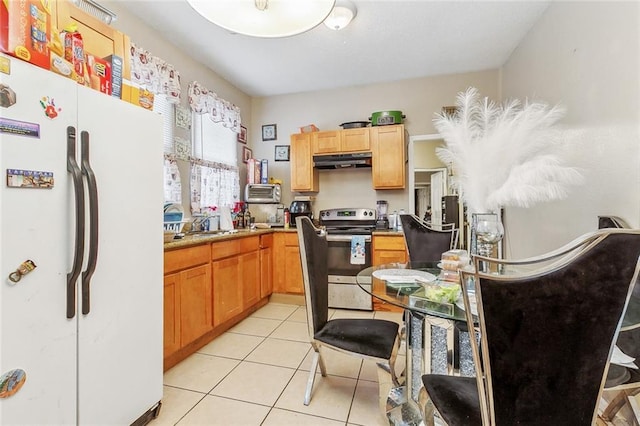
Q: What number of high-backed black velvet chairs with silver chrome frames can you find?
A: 4